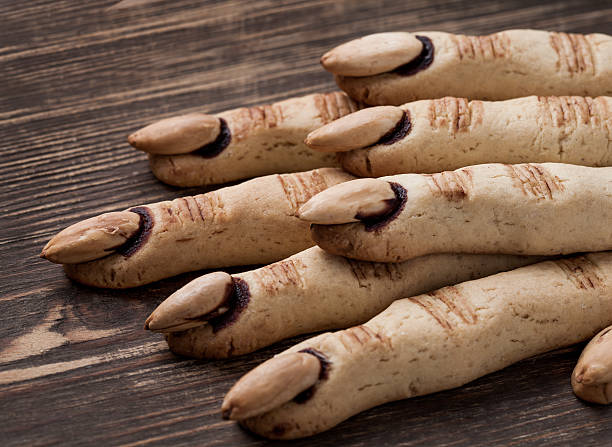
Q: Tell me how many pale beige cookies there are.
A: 8